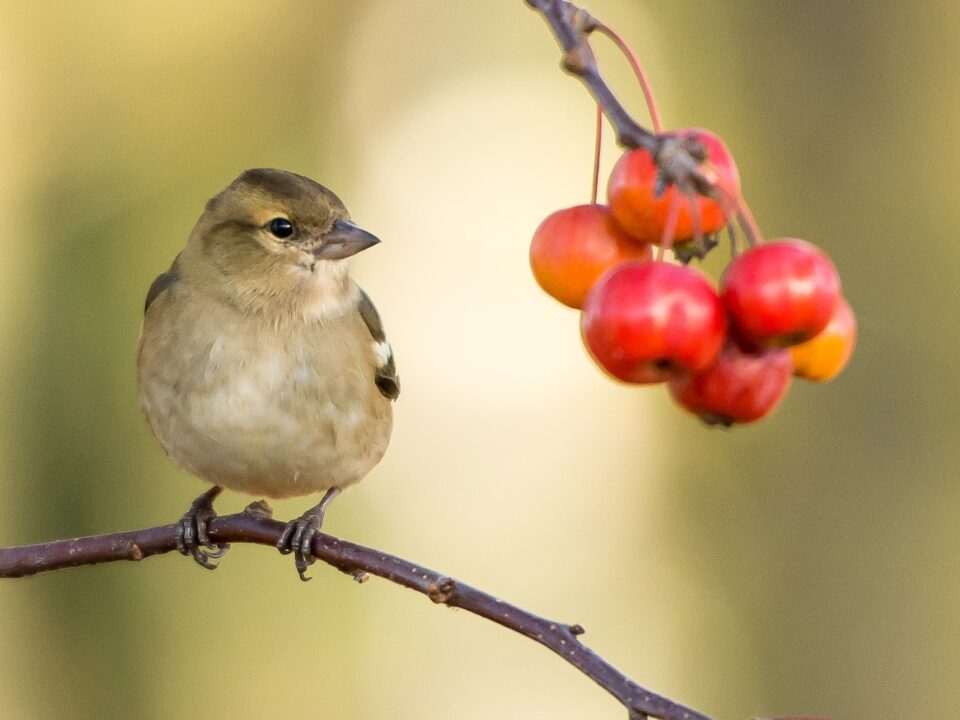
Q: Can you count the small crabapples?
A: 6